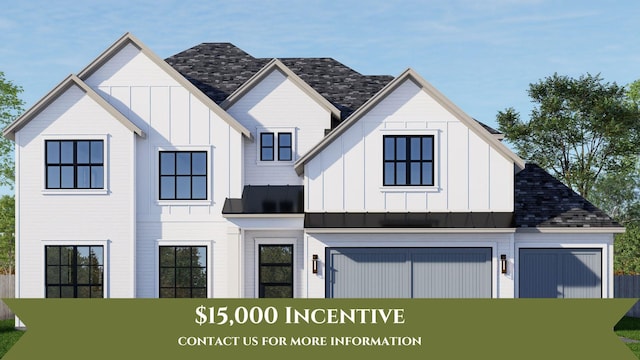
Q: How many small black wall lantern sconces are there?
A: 2